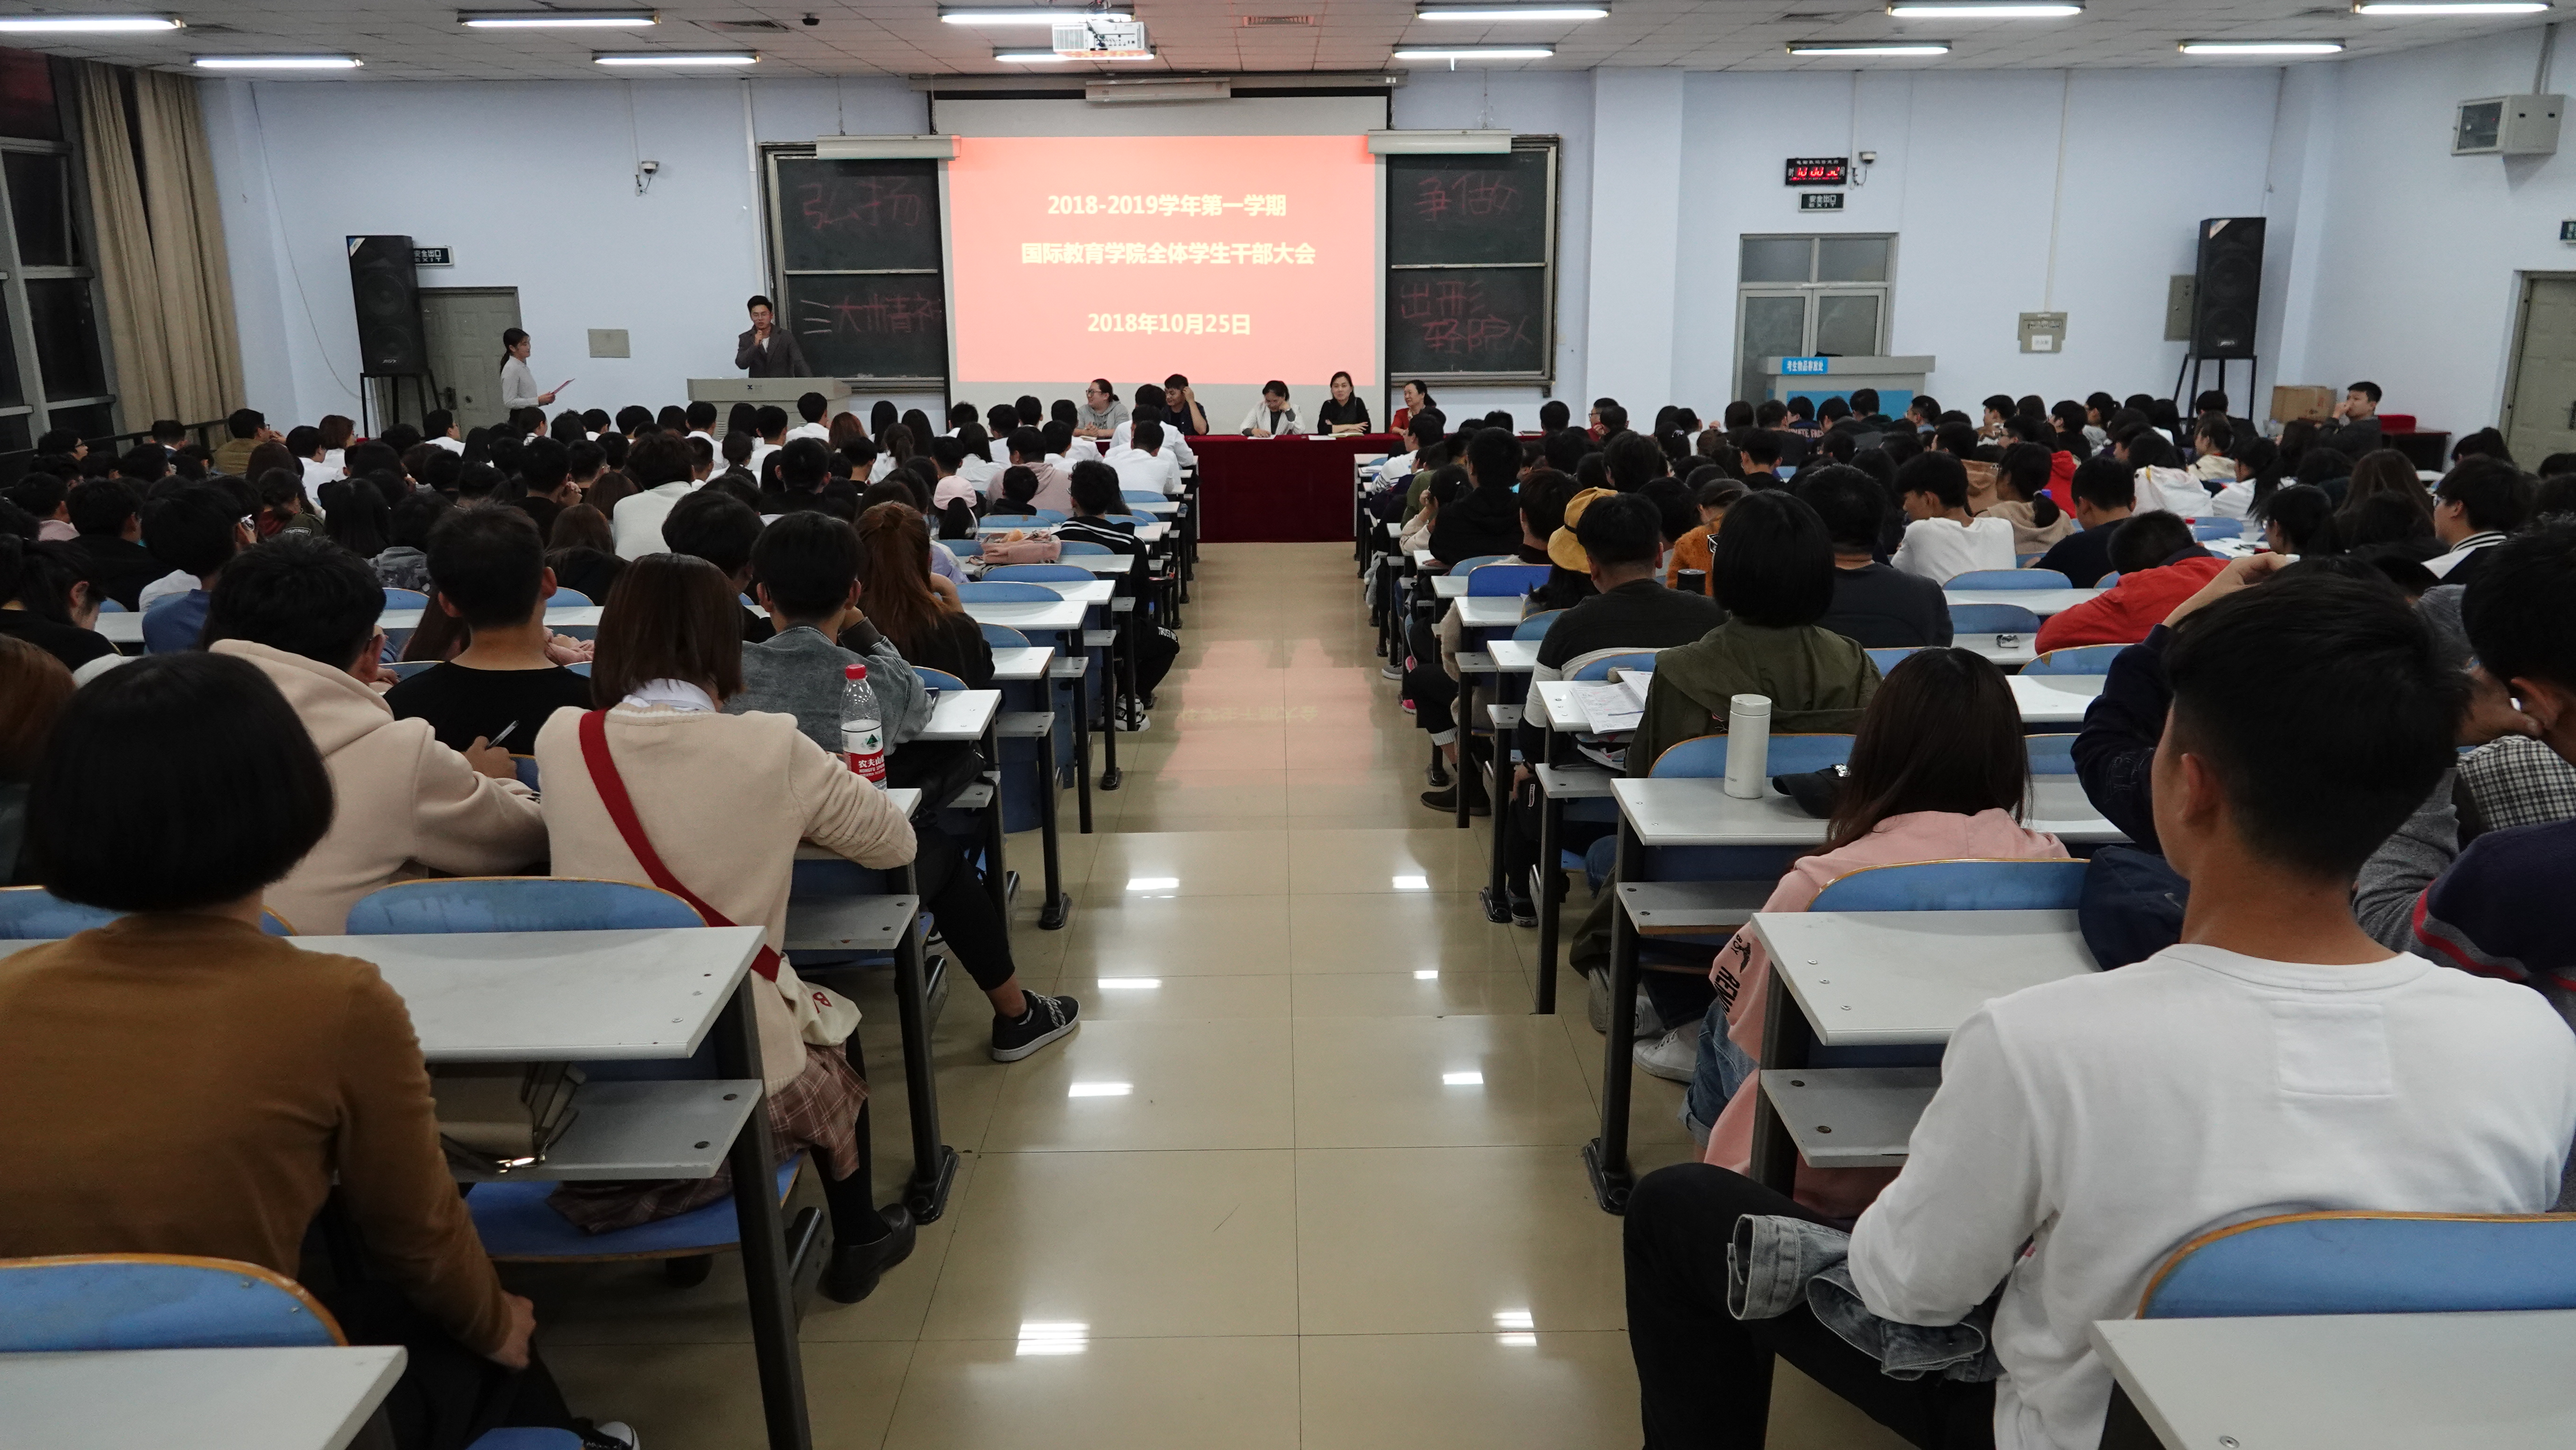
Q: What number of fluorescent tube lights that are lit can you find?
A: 12